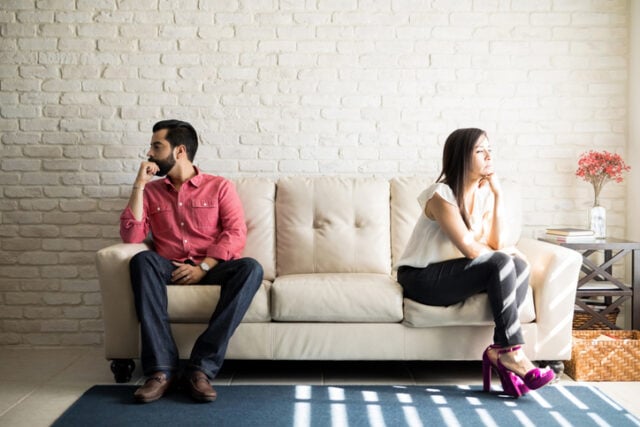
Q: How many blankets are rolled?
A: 0